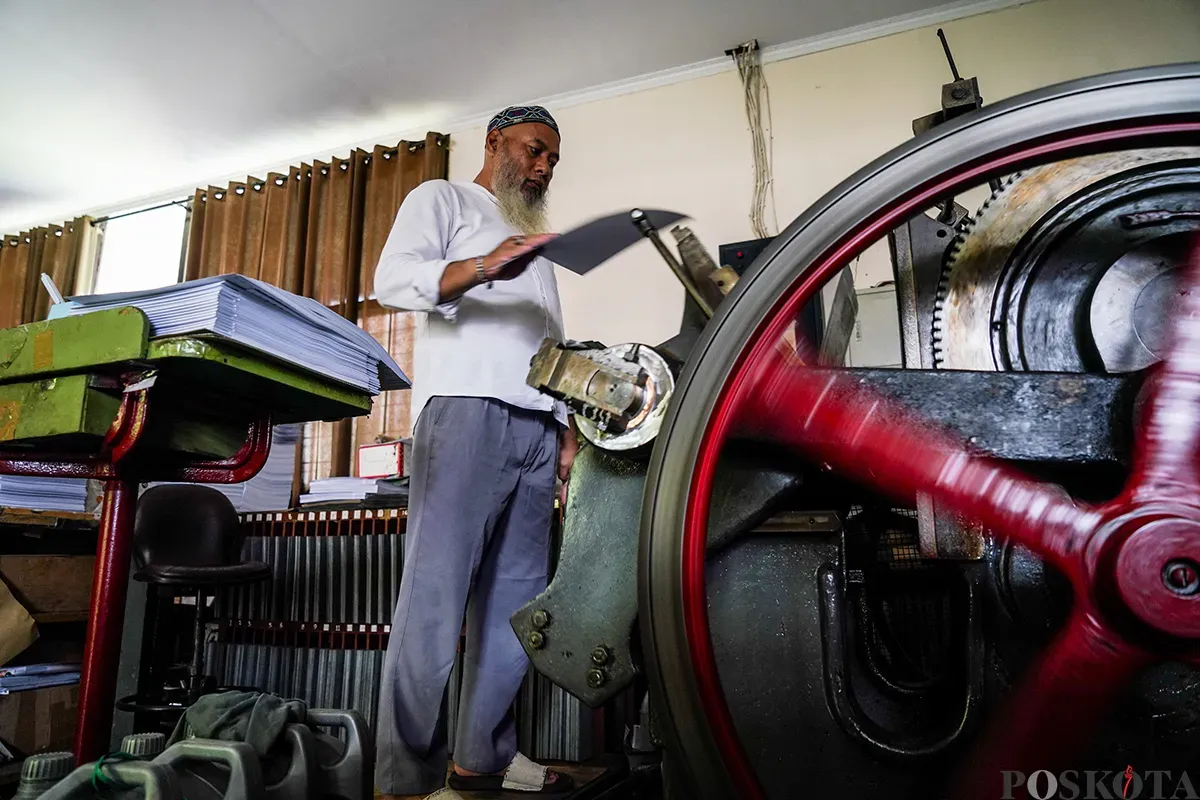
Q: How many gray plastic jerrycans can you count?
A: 4